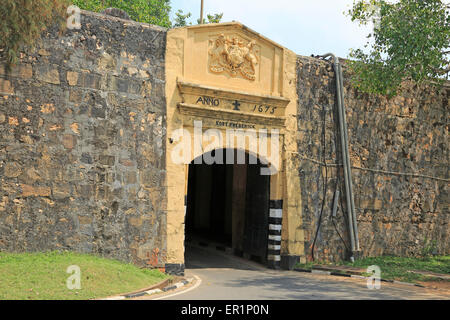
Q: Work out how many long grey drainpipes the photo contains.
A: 2